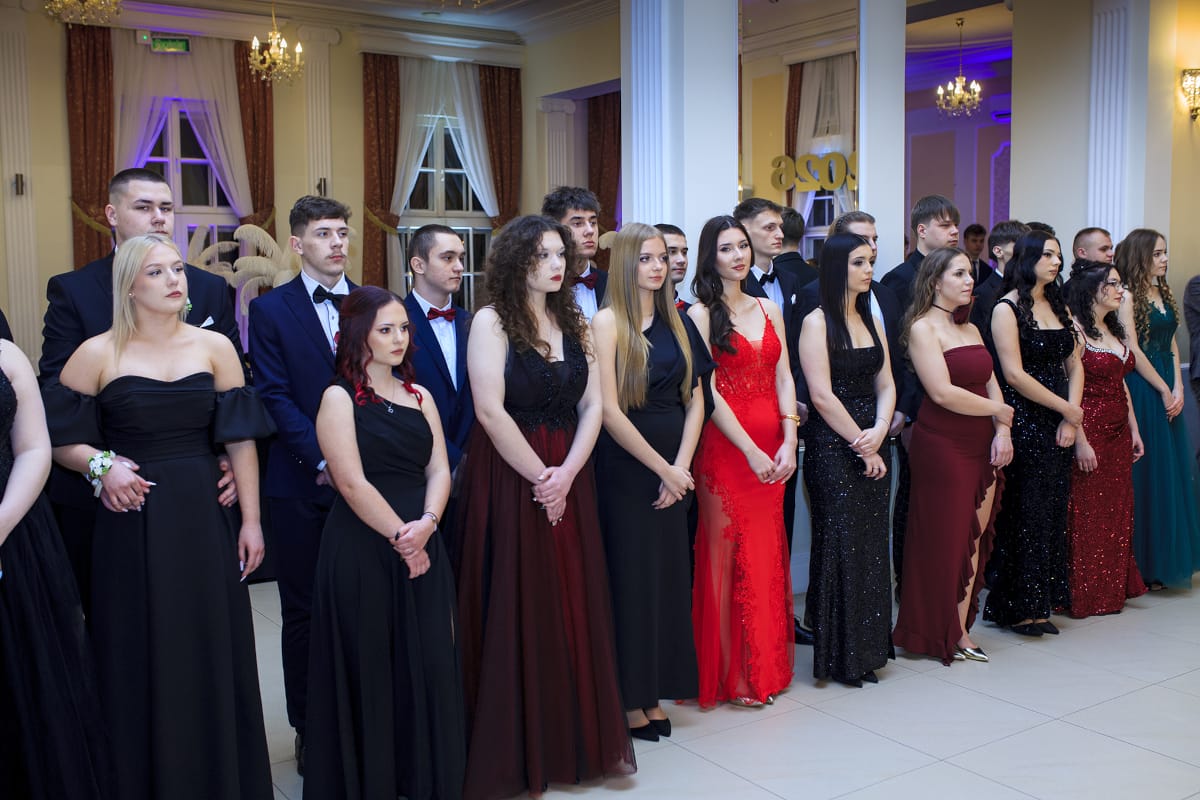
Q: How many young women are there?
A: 11